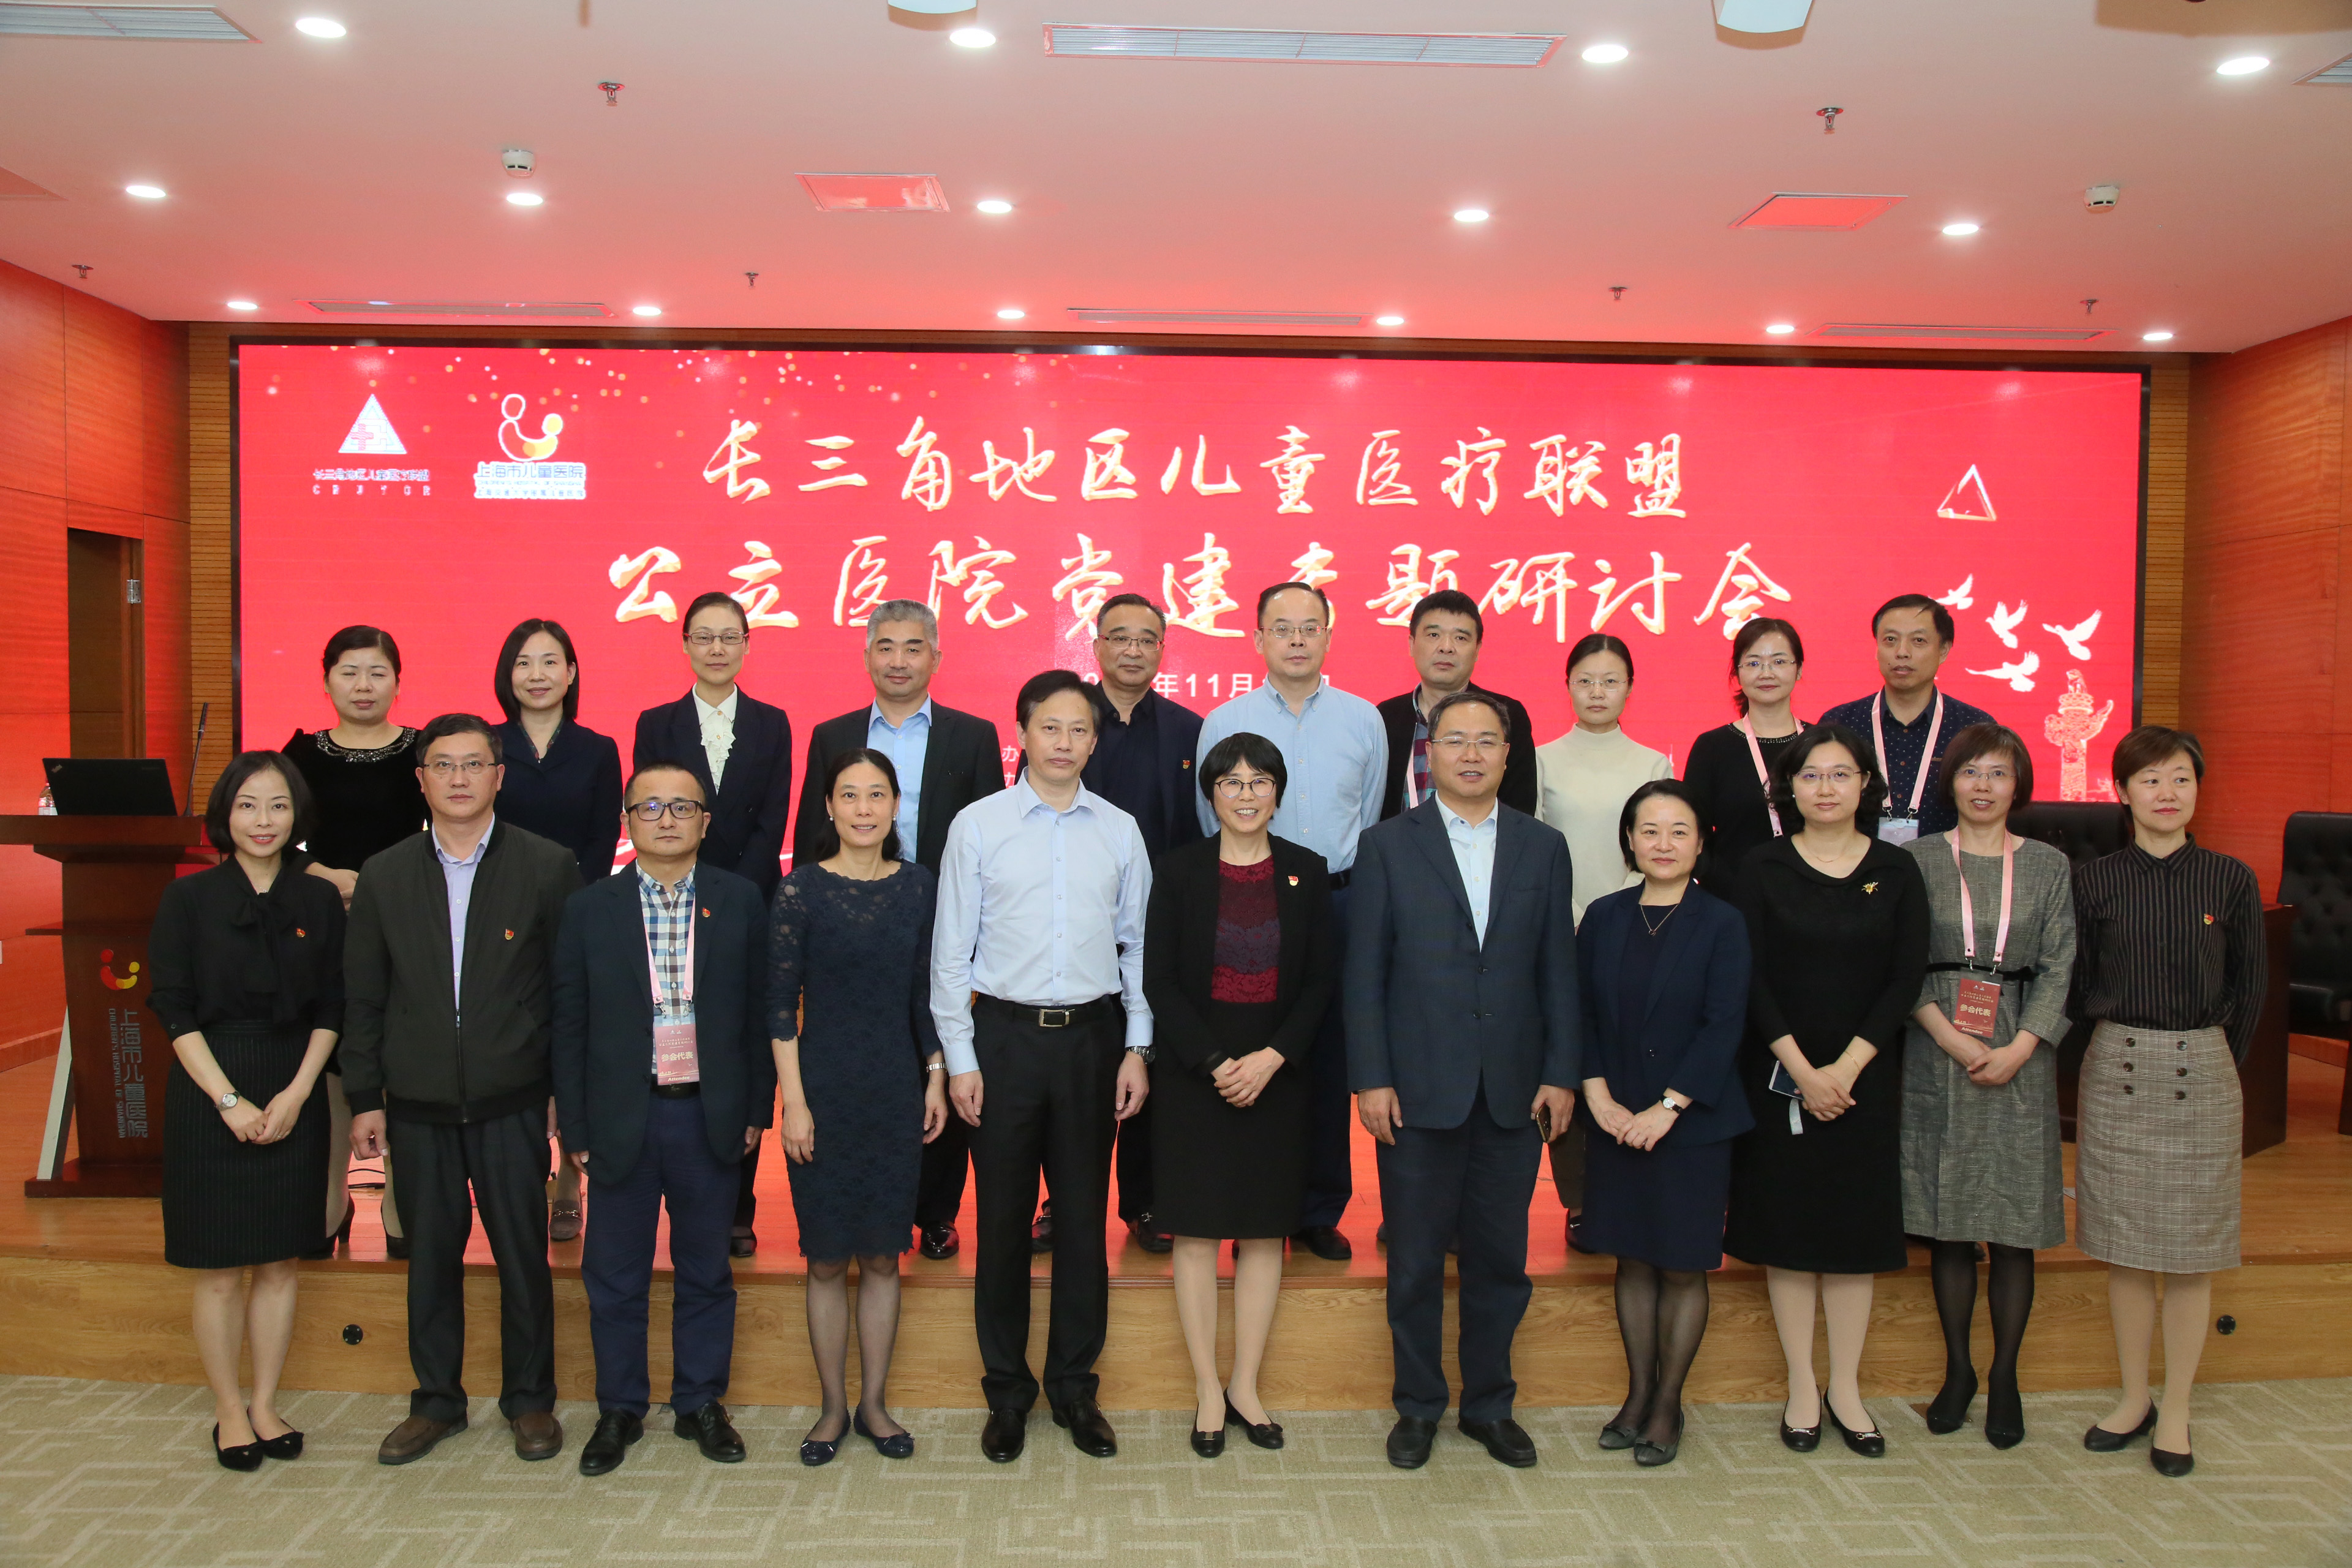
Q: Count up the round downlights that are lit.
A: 15